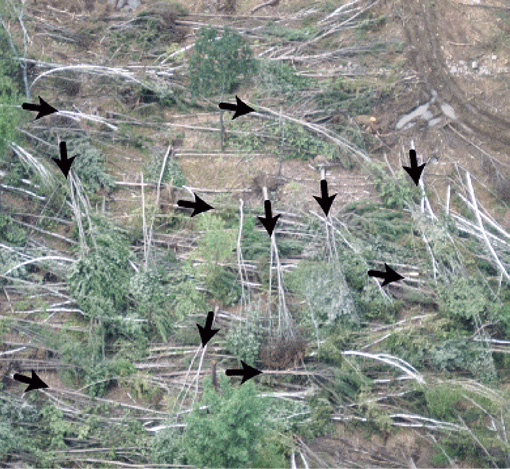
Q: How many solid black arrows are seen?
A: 11